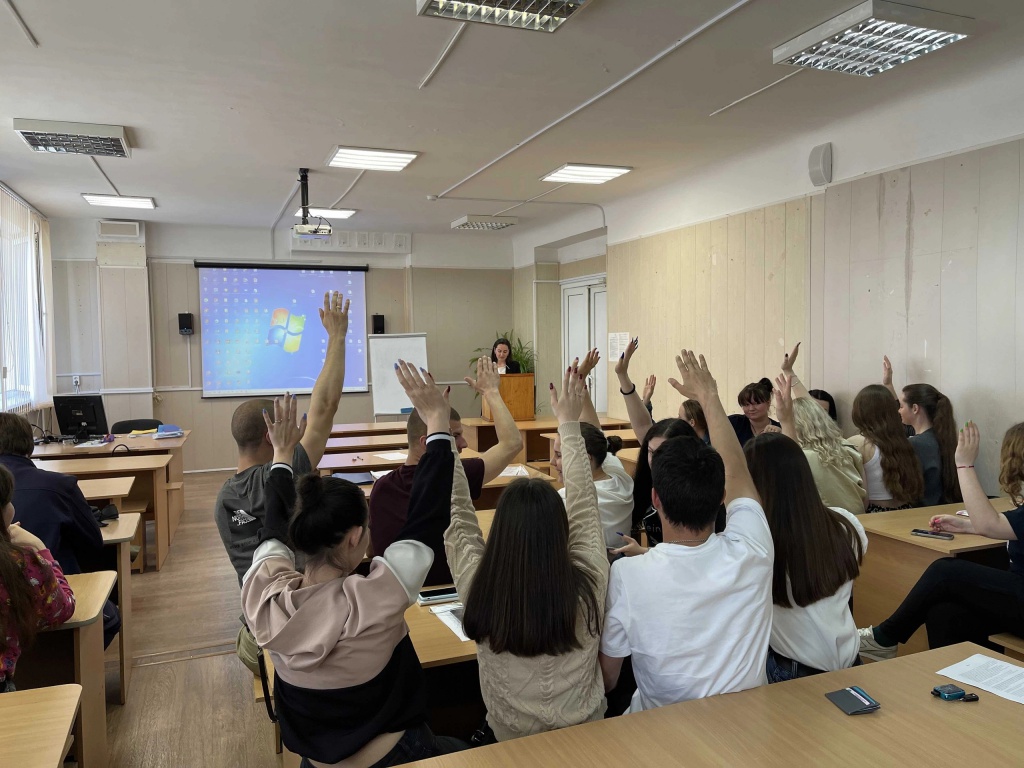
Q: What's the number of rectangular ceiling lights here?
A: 8